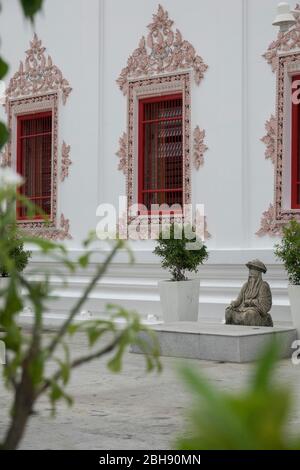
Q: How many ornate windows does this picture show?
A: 3